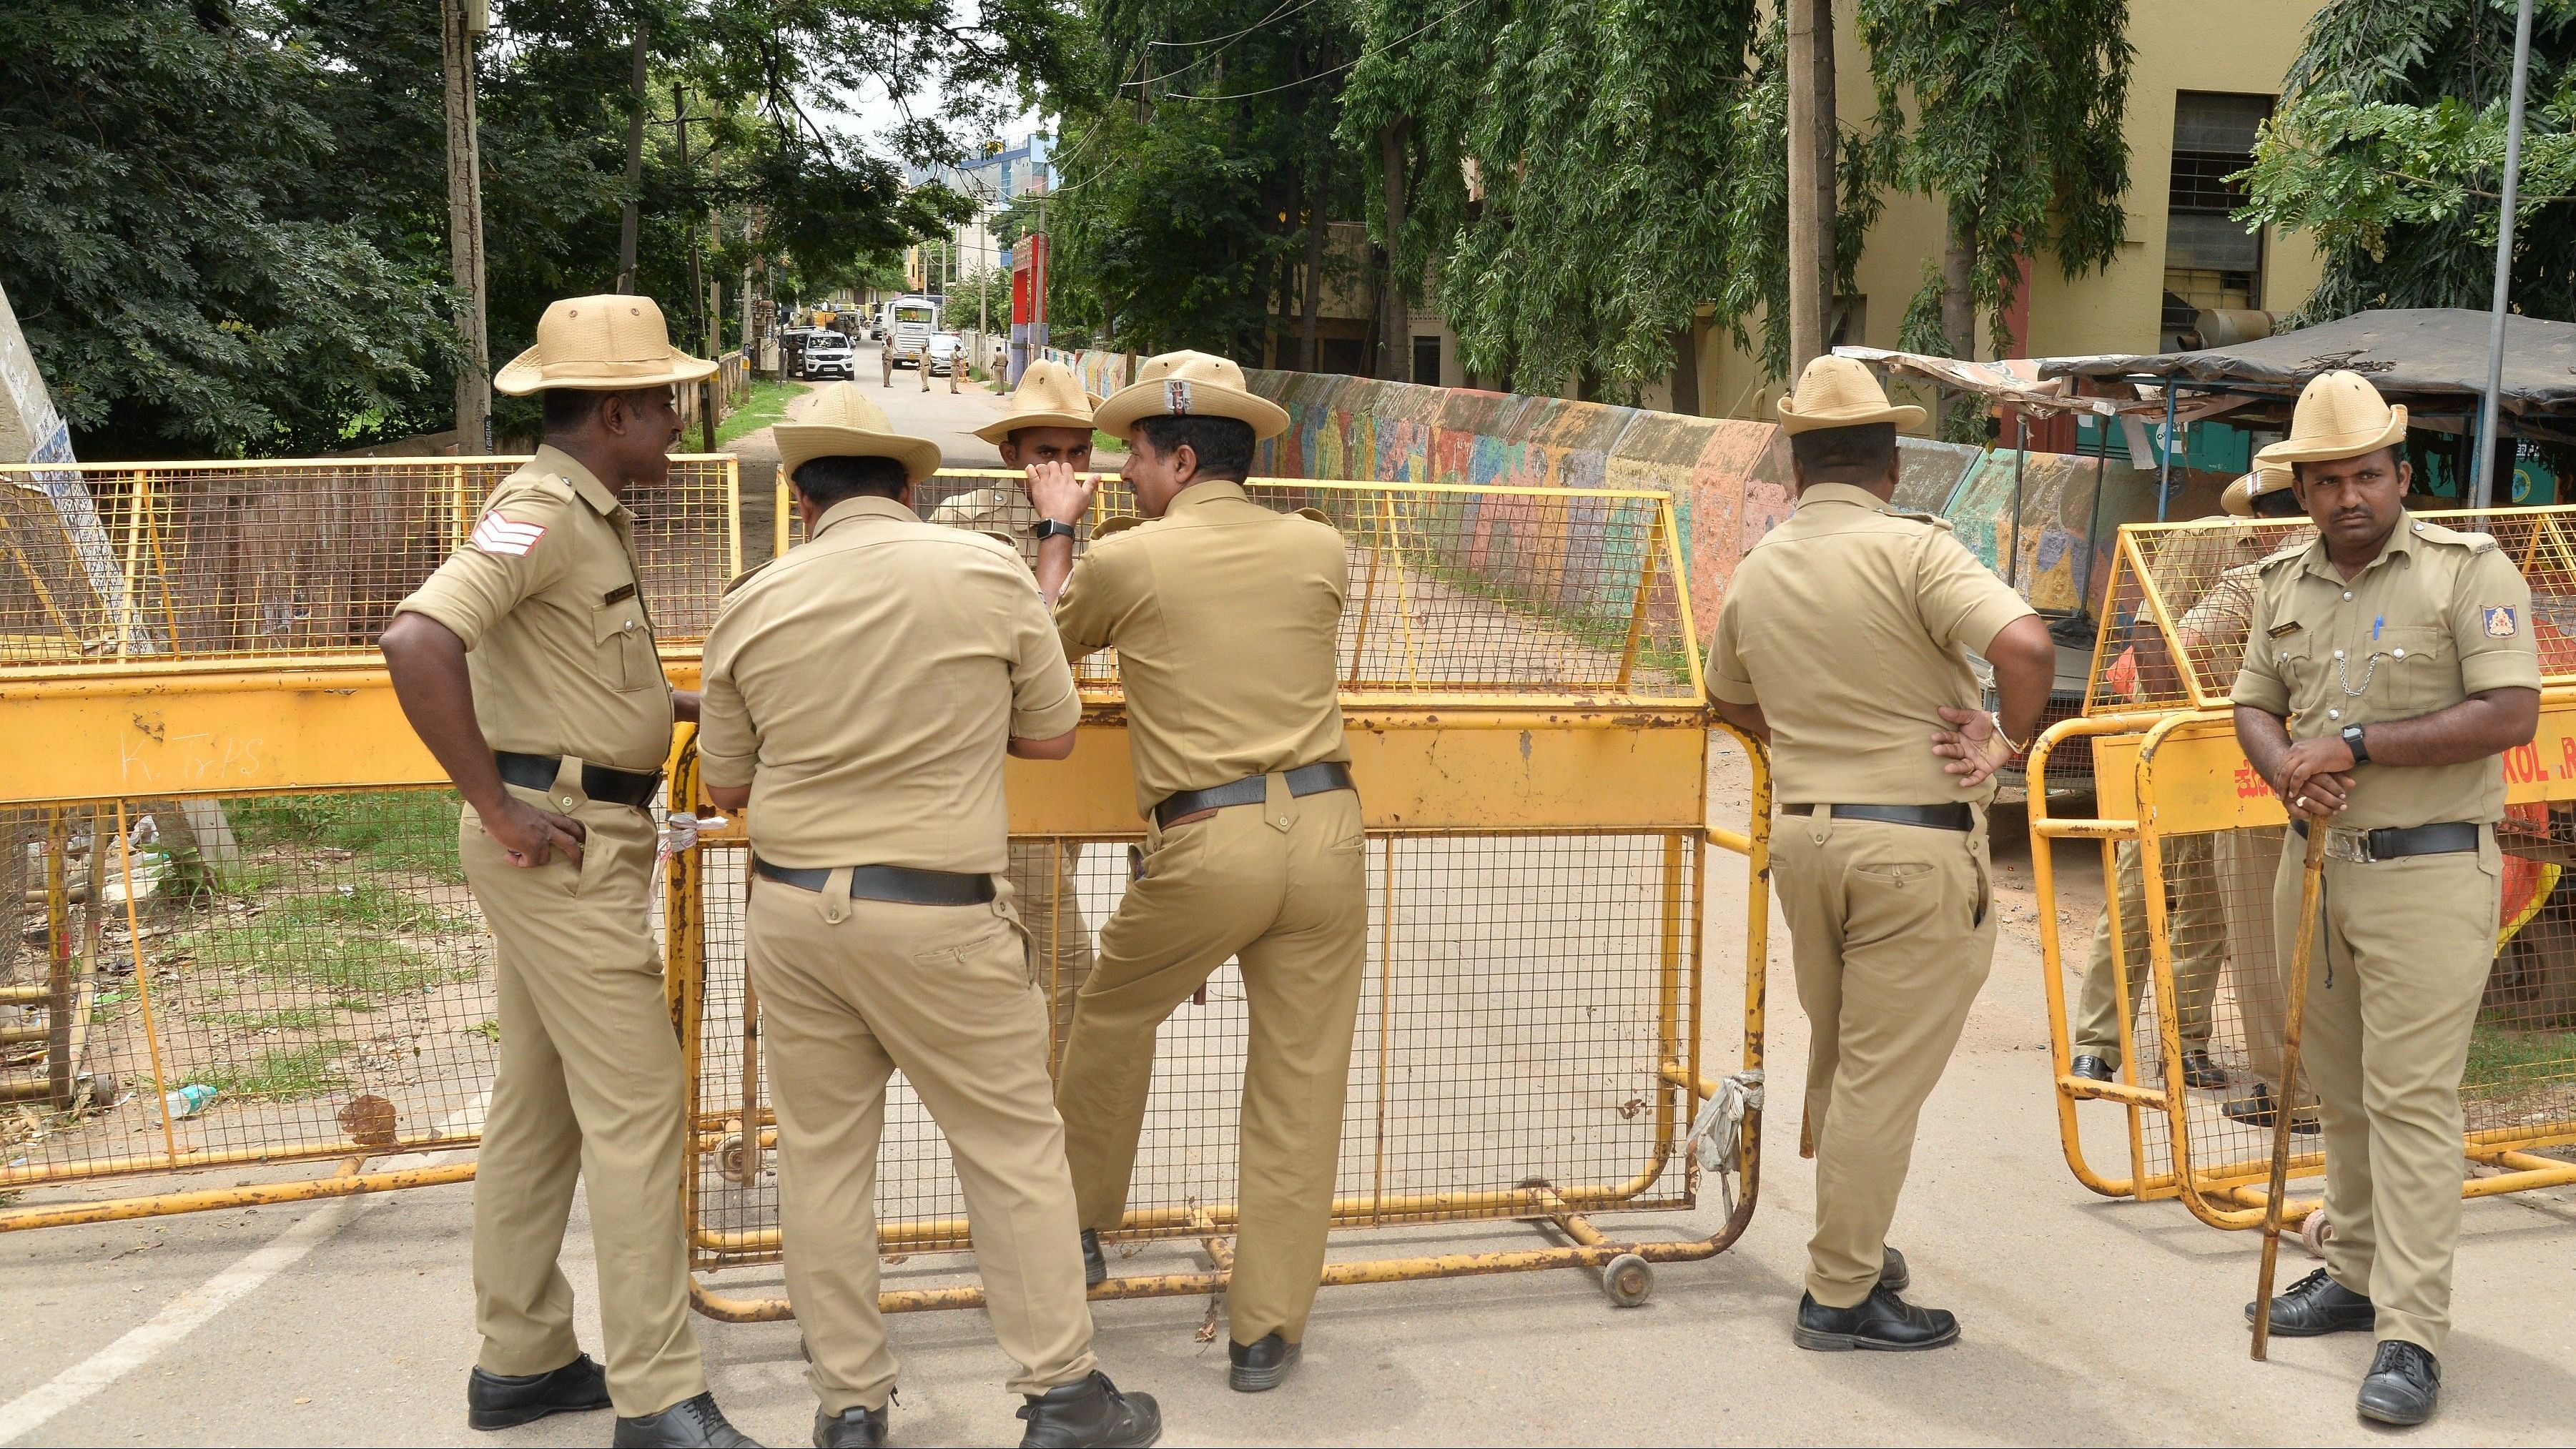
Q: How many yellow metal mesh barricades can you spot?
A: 3